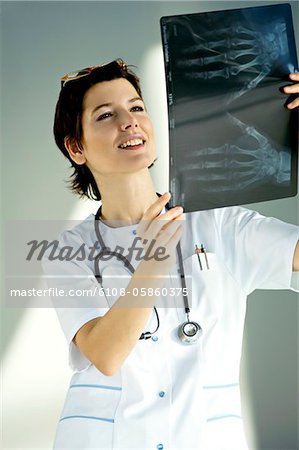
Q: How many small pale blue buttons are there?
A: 4